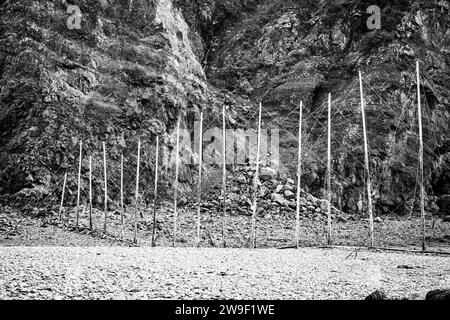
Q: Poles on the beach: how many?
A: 15